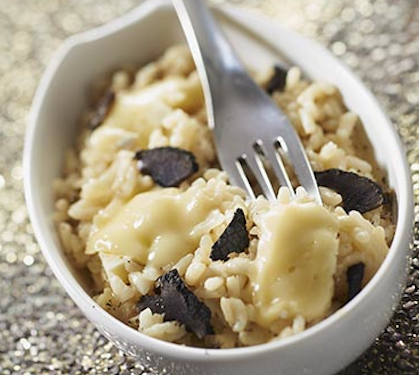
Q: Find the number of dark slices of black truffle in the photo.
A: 7